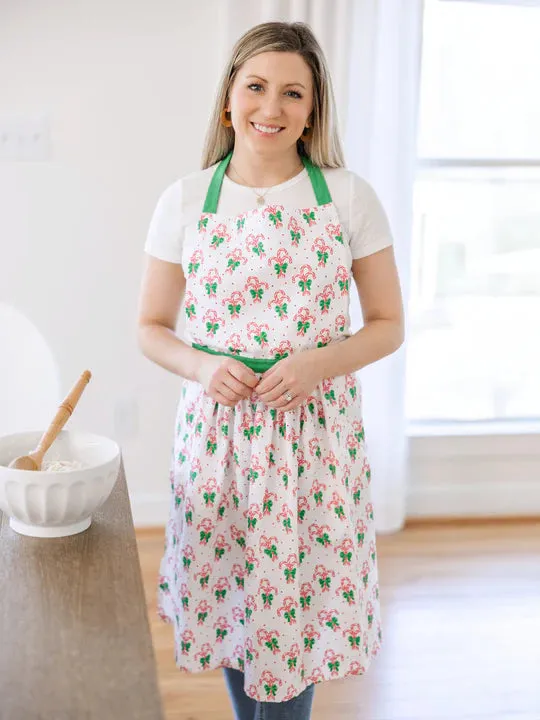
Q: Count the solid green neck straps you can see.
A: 2